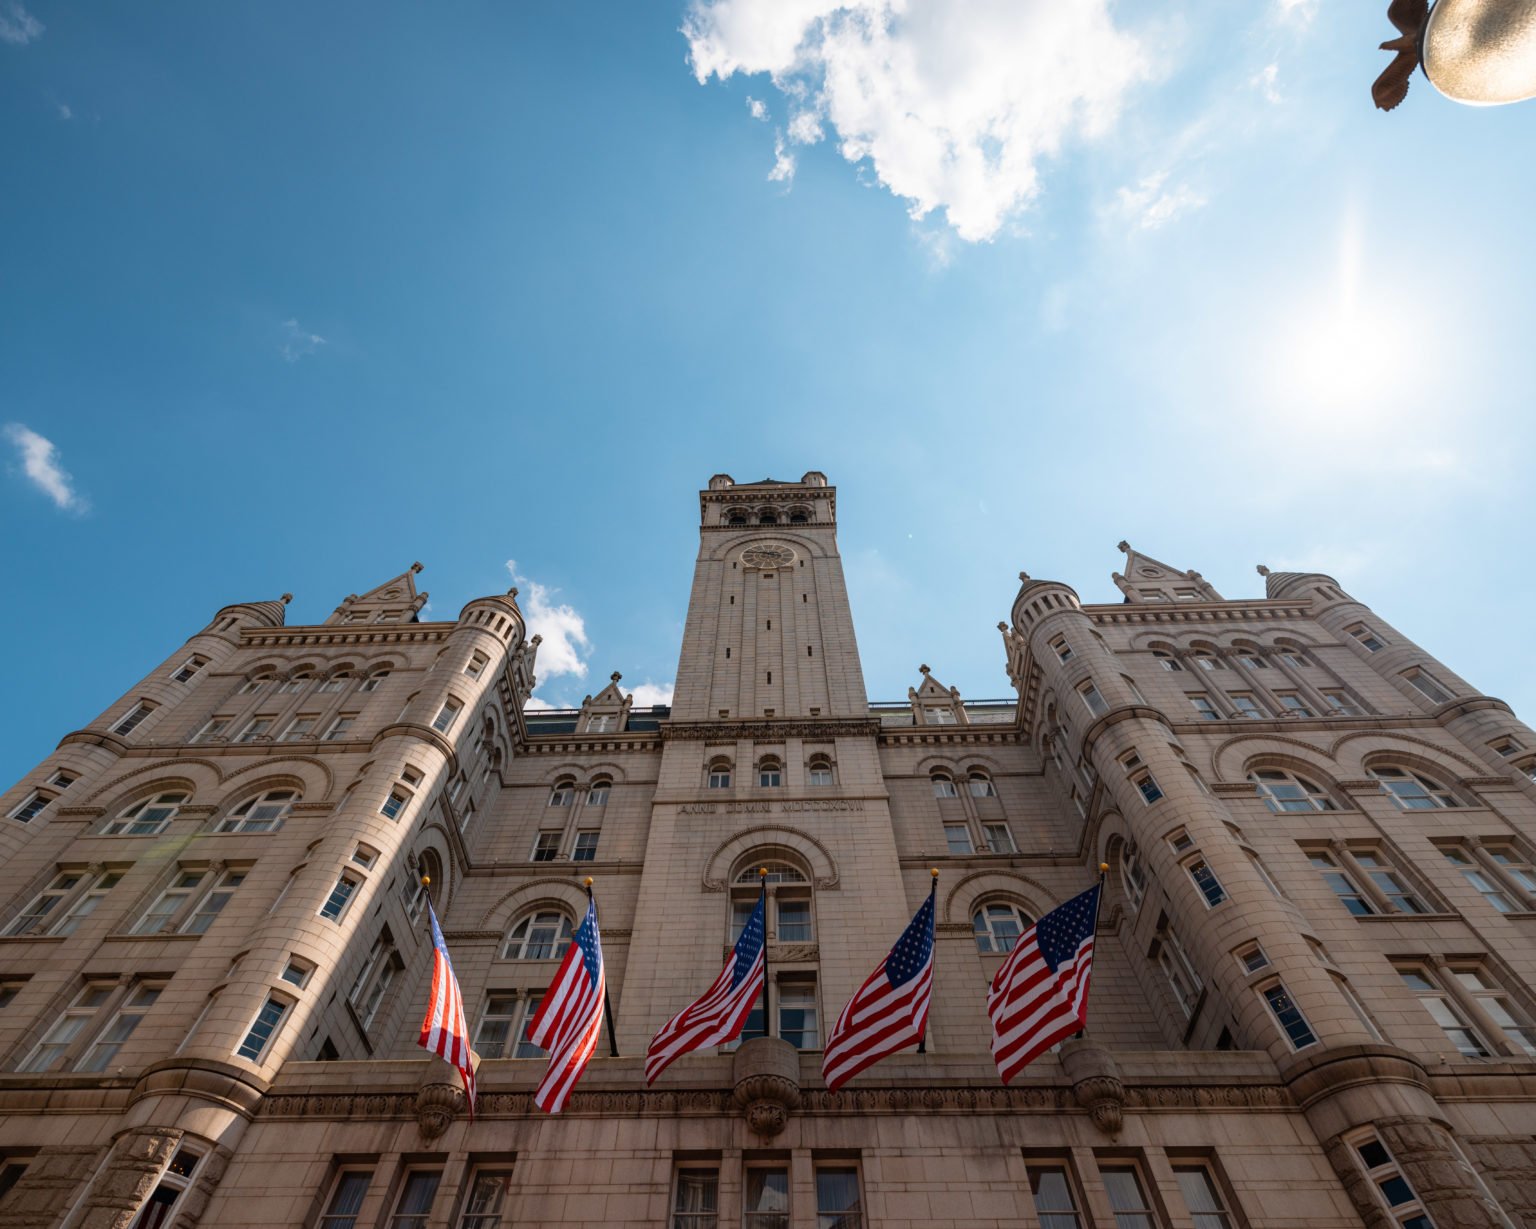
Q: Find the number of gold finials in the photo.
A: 5